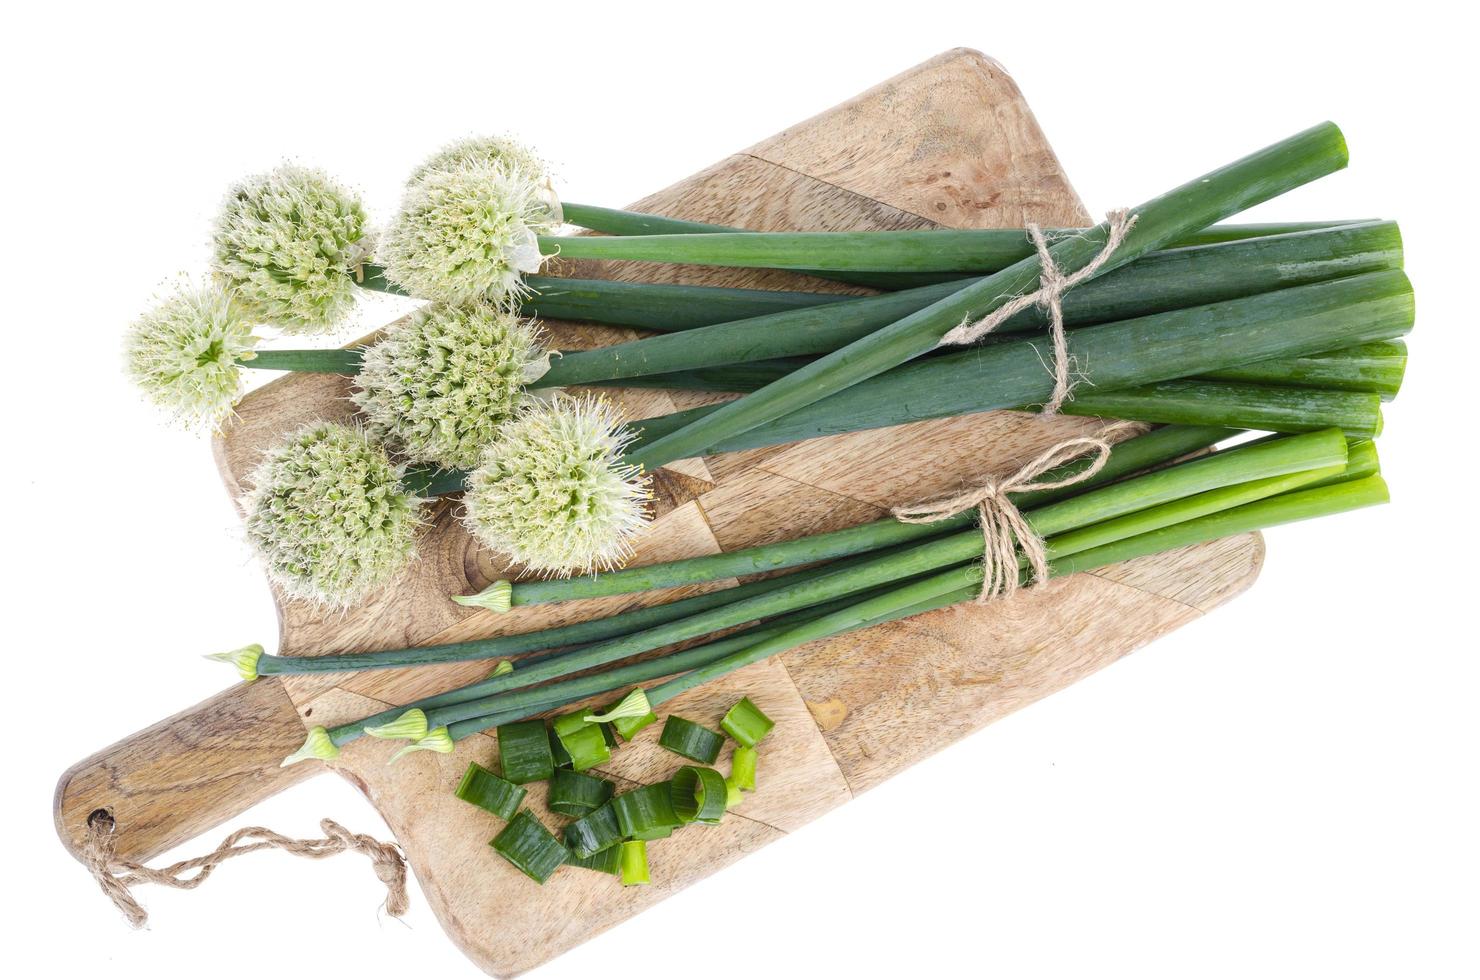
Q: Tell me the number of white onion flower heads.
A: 7